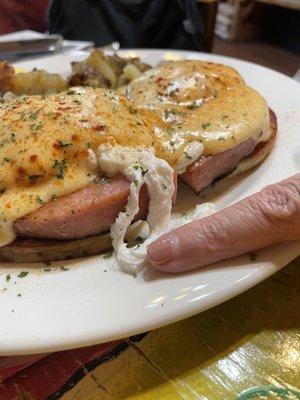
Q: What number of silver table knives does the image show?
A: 1